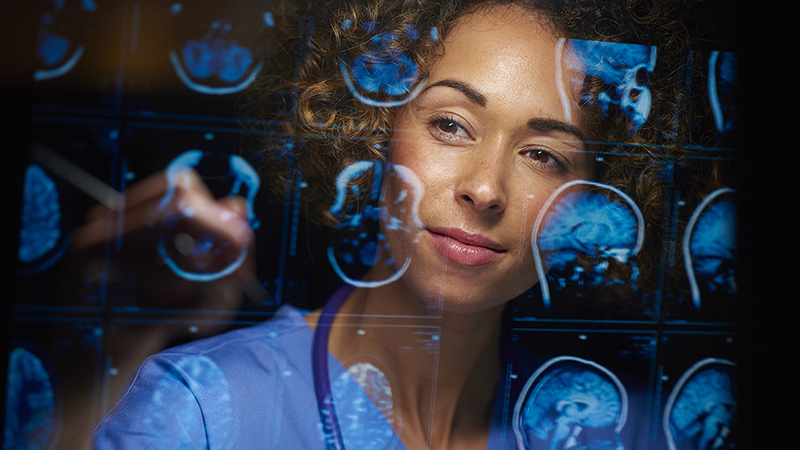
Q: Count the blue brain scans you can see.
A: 15